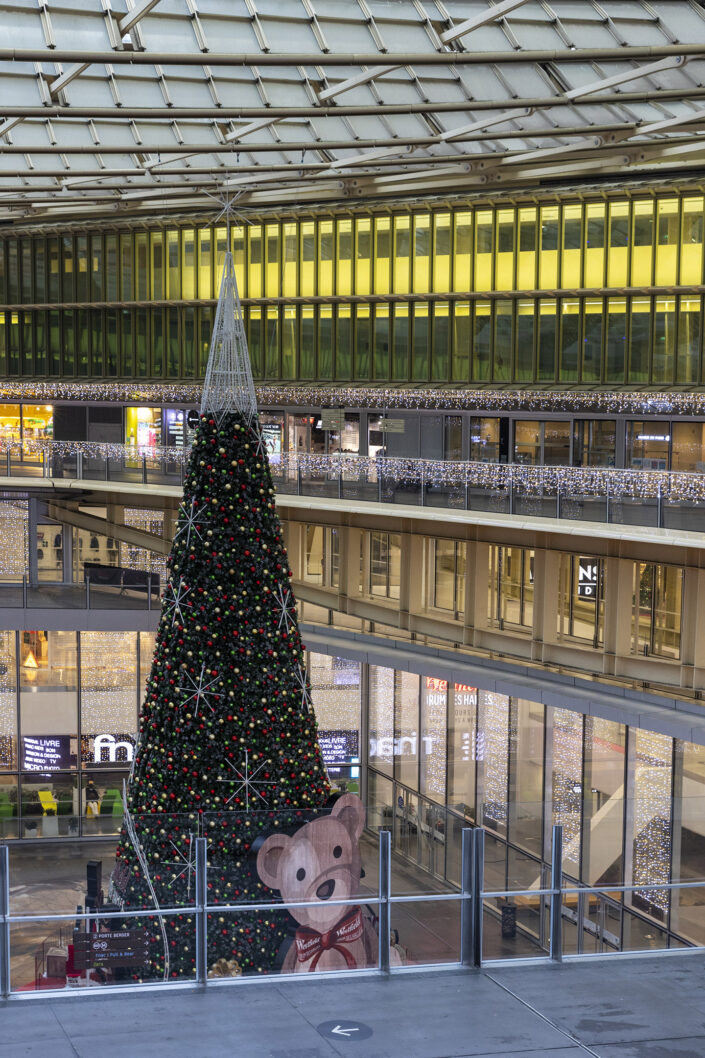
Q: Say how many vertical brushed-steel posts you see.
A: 6